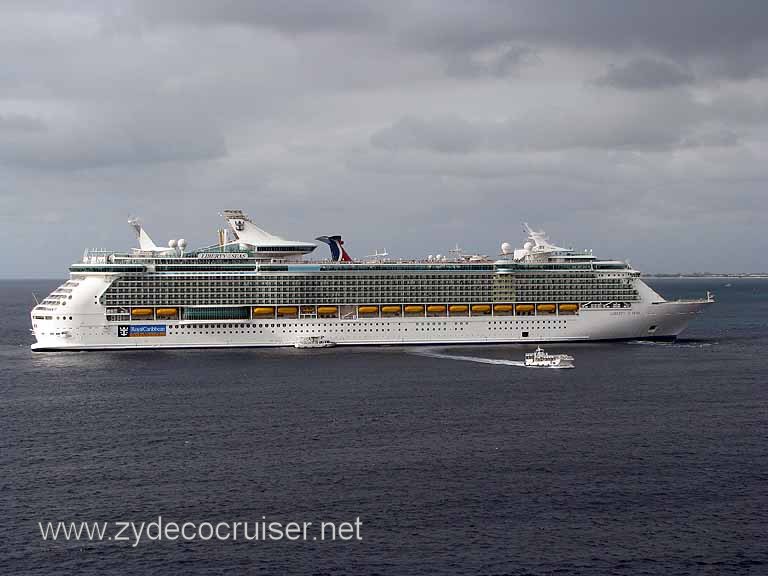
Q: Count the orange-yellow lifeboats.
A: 15